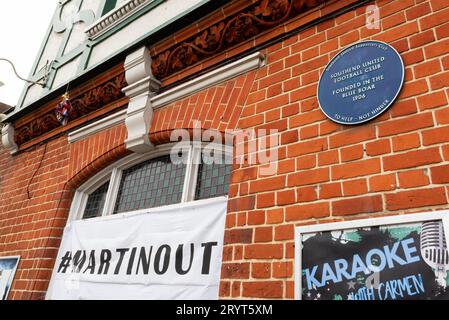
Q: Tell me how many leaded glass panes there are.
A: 3